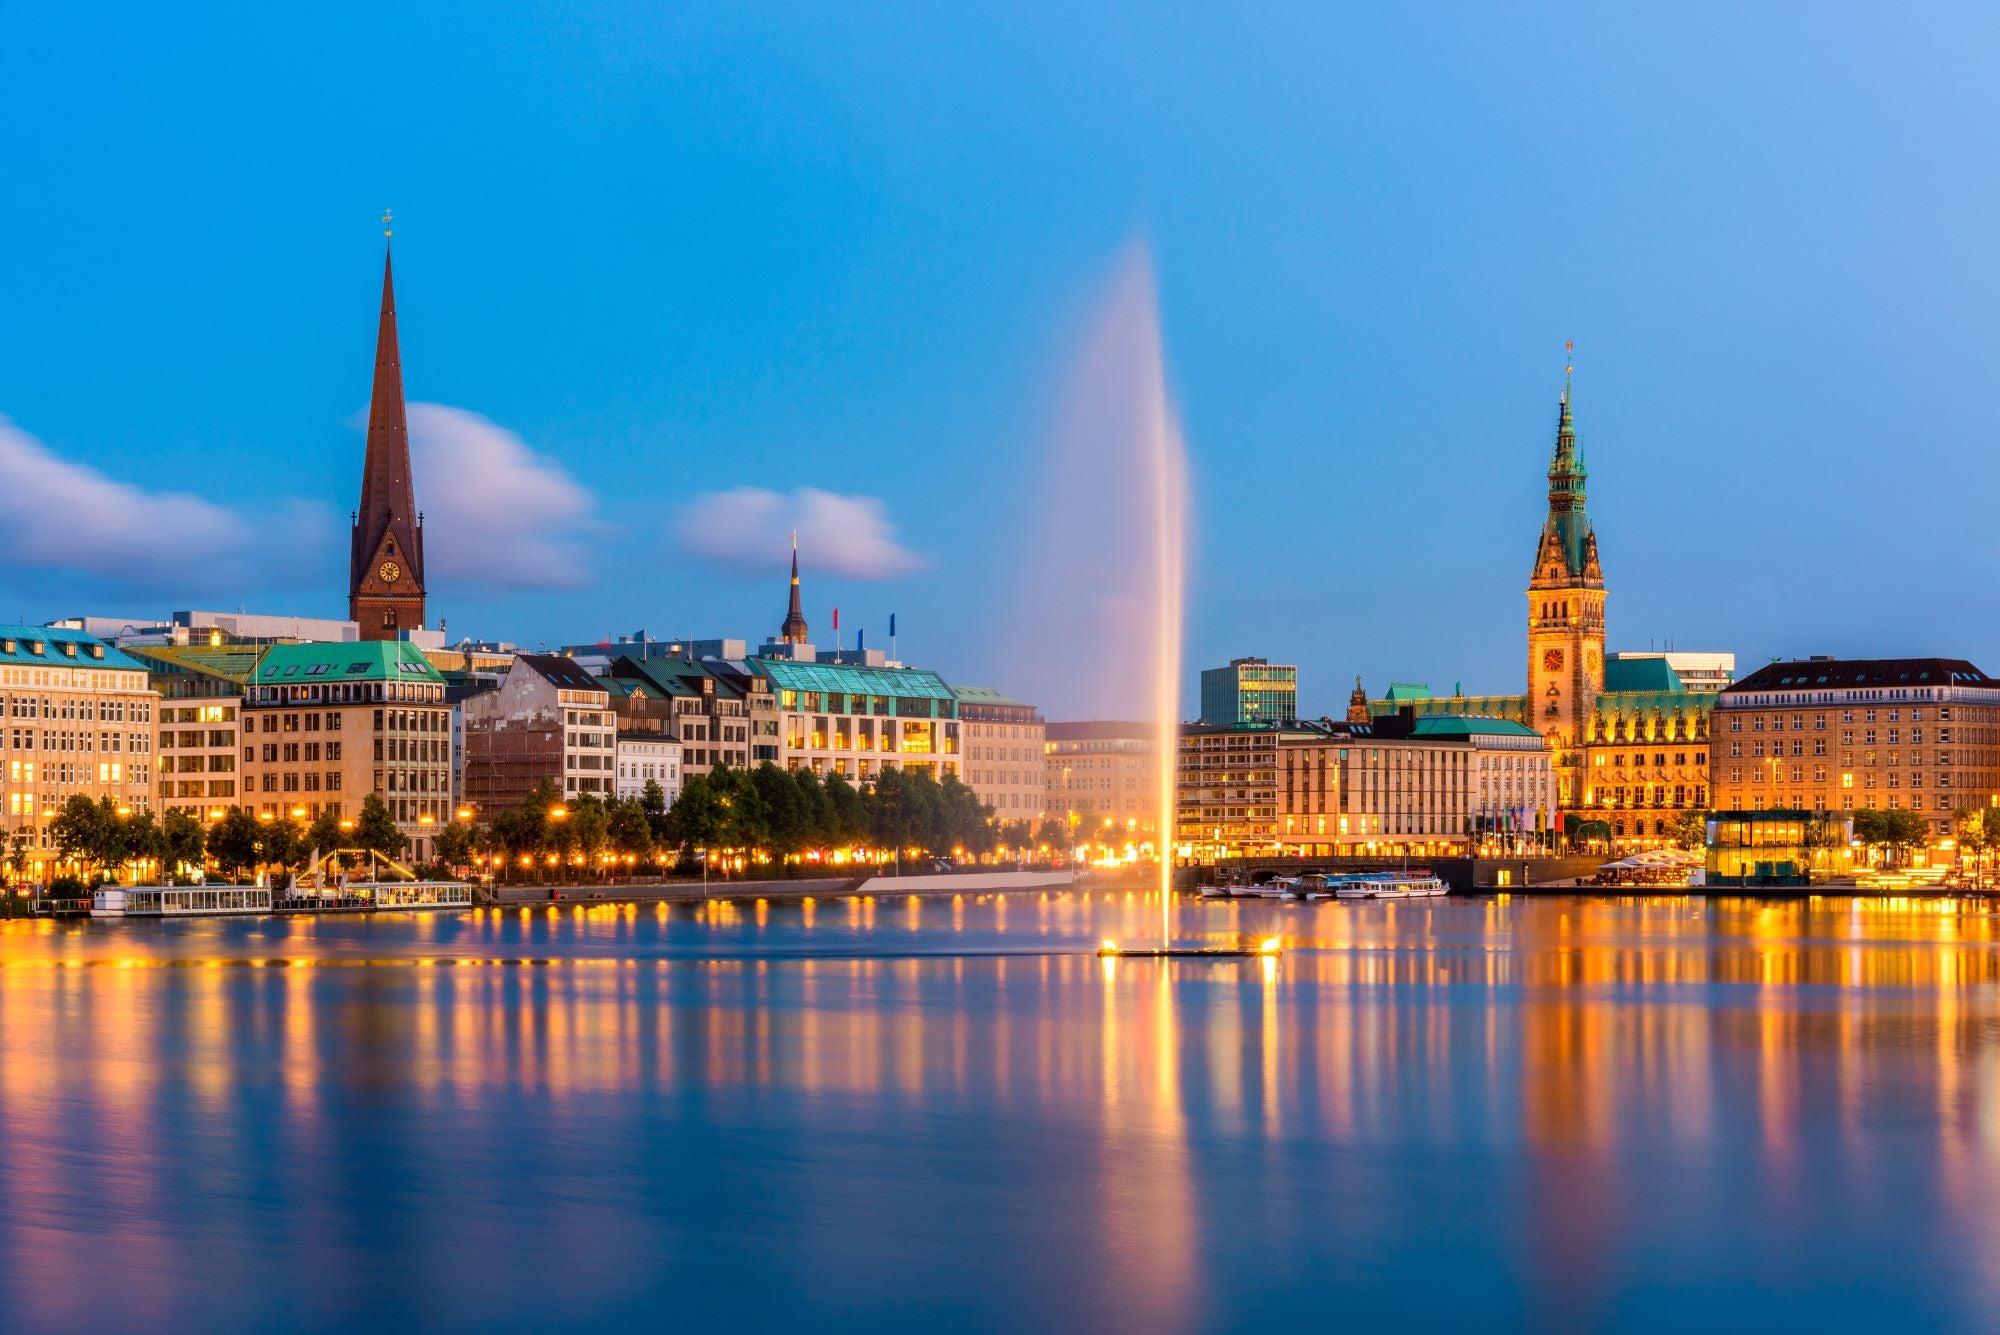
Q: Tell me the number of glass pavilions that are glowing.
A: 1